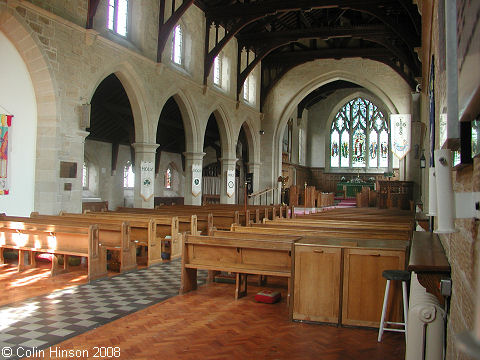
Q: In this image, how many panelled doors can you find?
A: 2